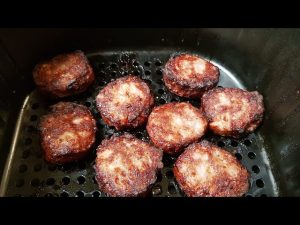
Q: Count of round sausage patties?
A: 8